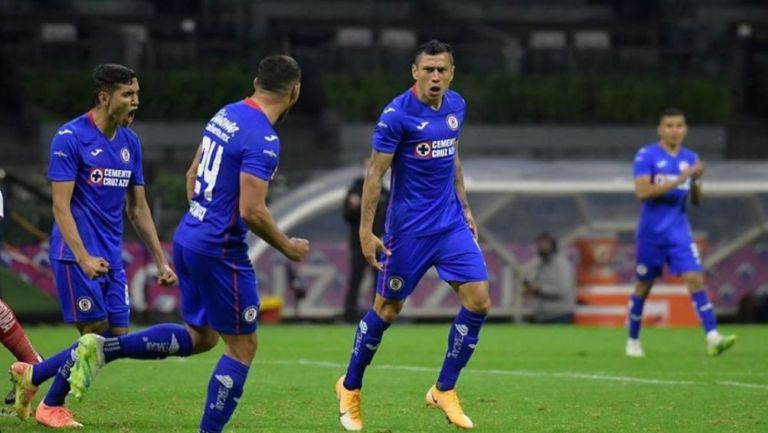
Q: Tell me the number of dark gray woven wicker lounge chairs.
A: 0